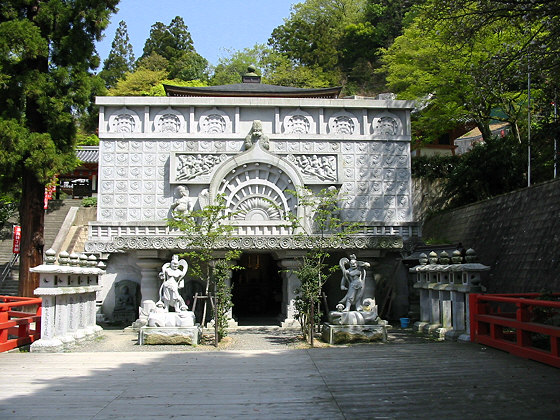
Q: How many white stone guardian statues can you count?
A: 2